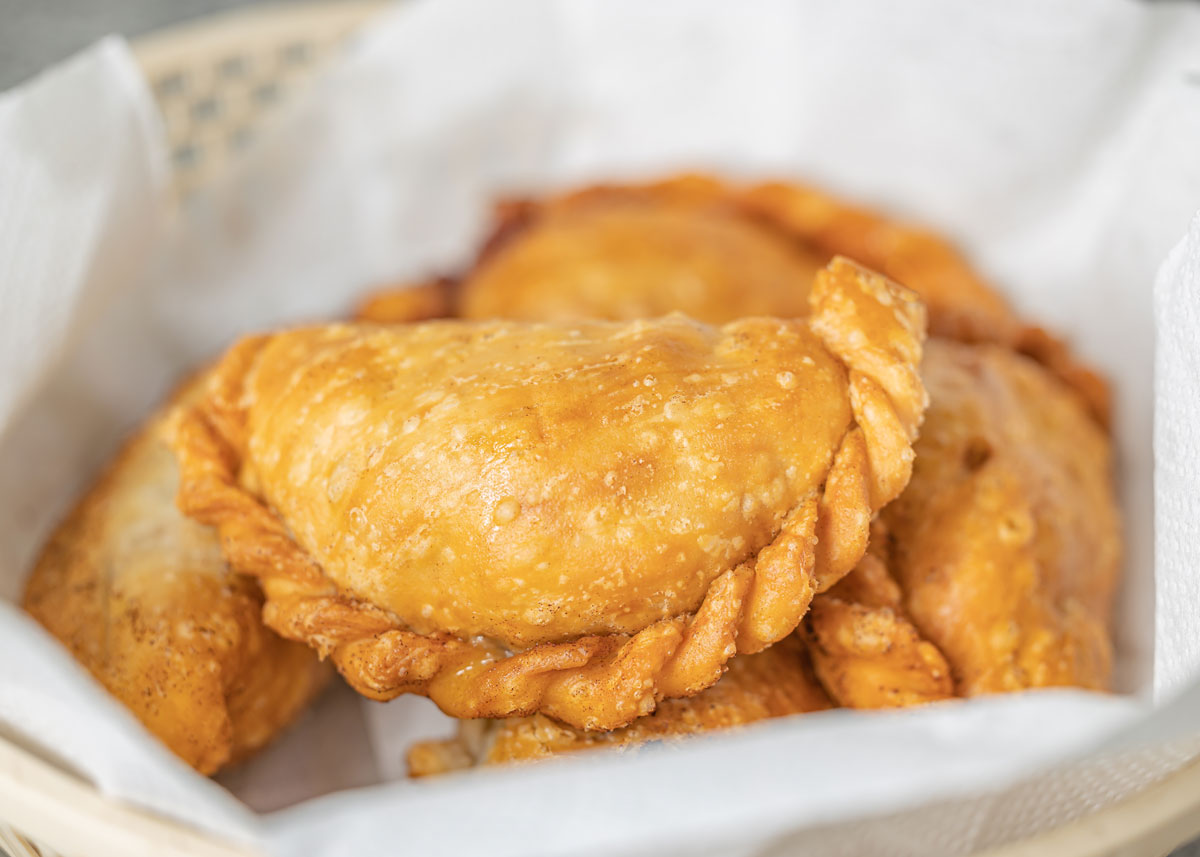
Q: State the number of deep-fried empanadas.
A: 5